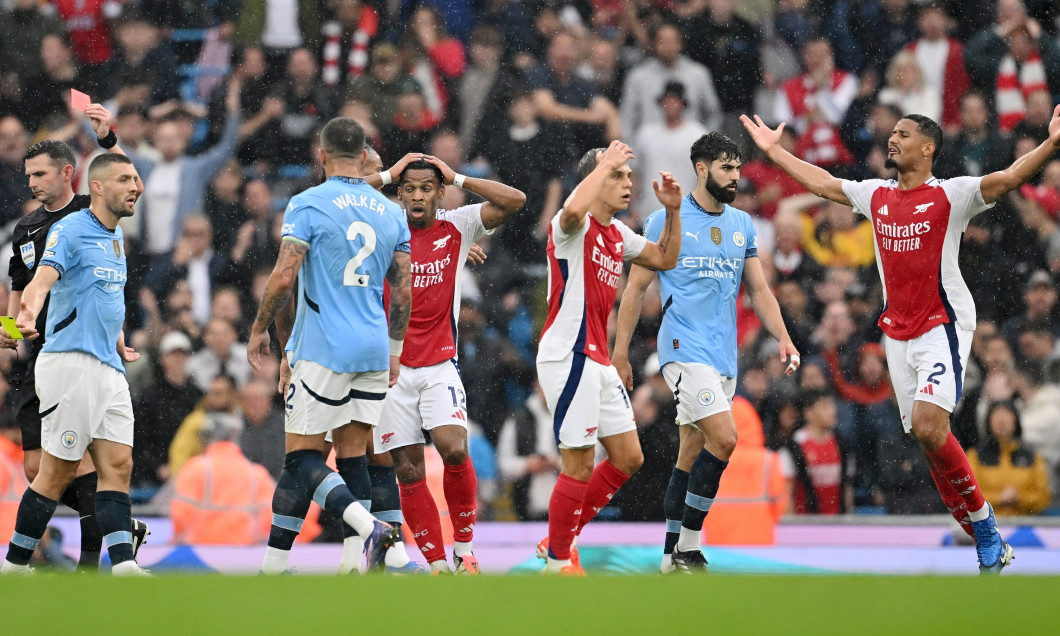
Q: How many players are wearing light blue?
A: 3